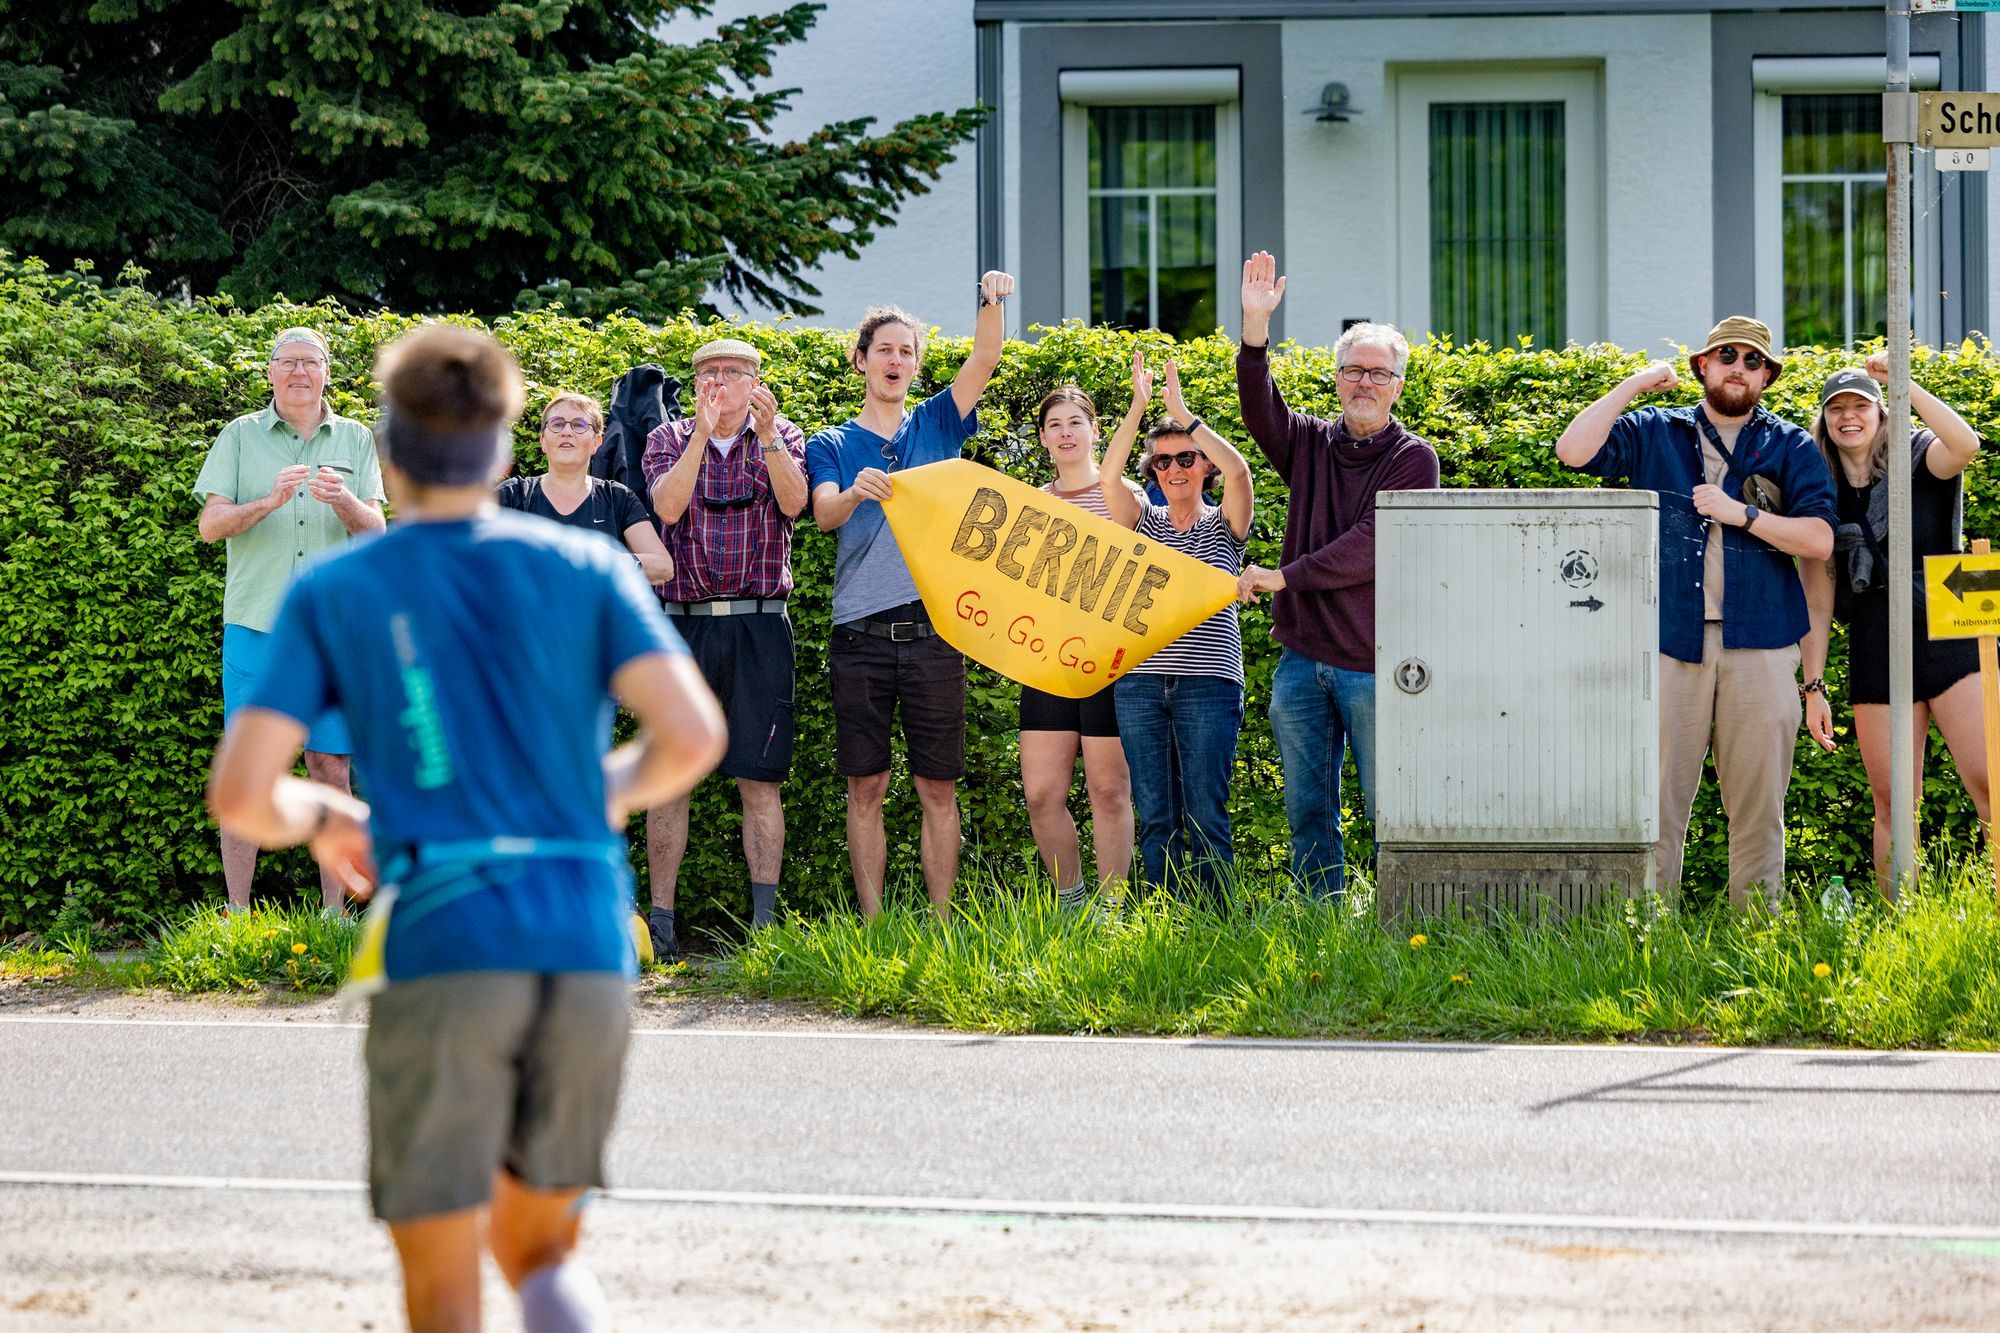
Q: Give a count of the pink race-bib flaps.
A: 0